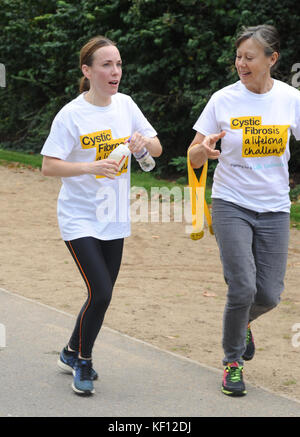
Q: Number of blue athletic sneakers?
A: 2